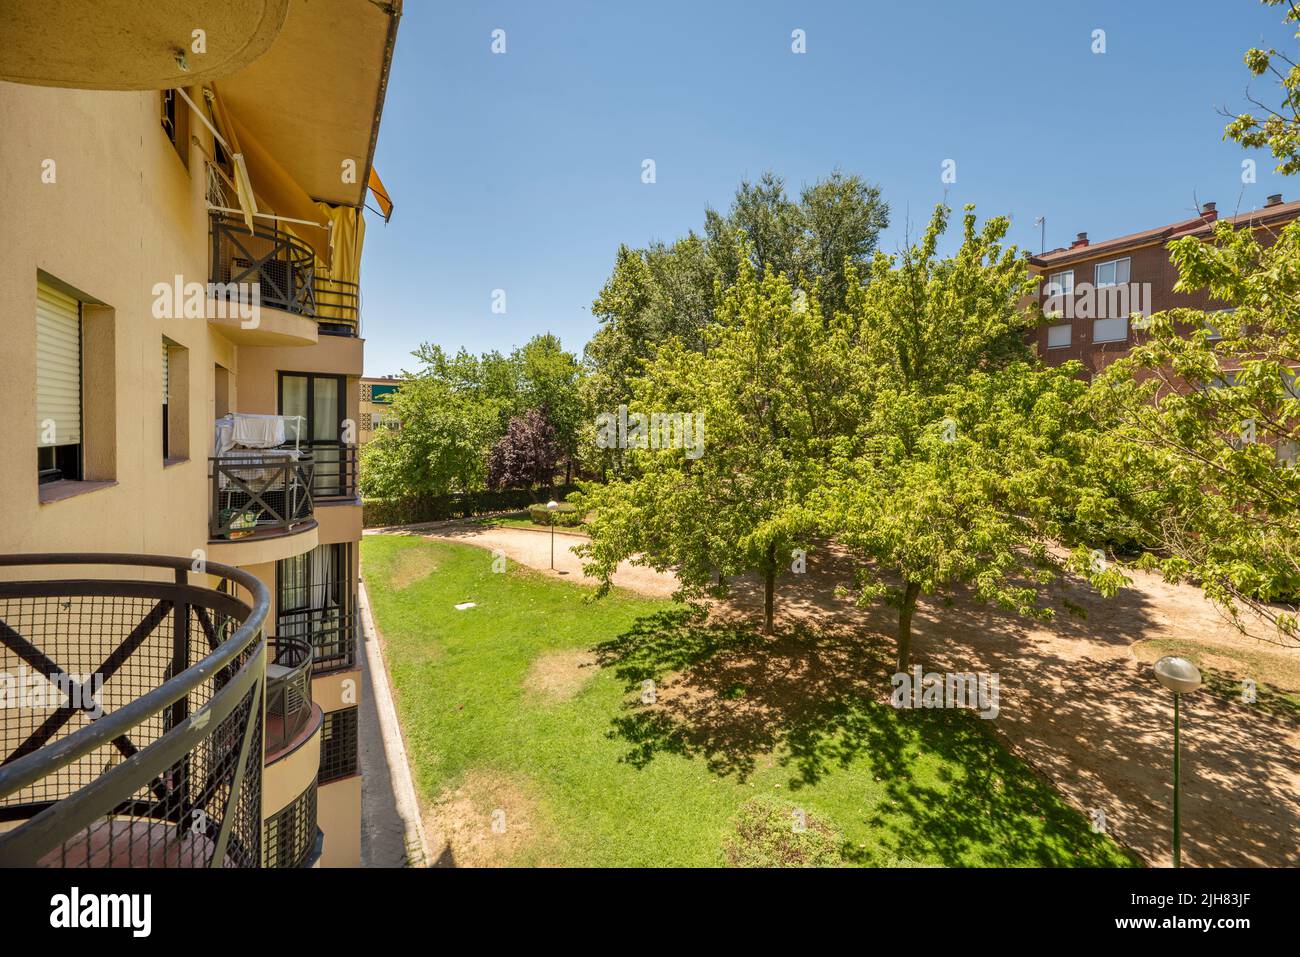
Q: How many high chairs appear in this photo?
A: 0